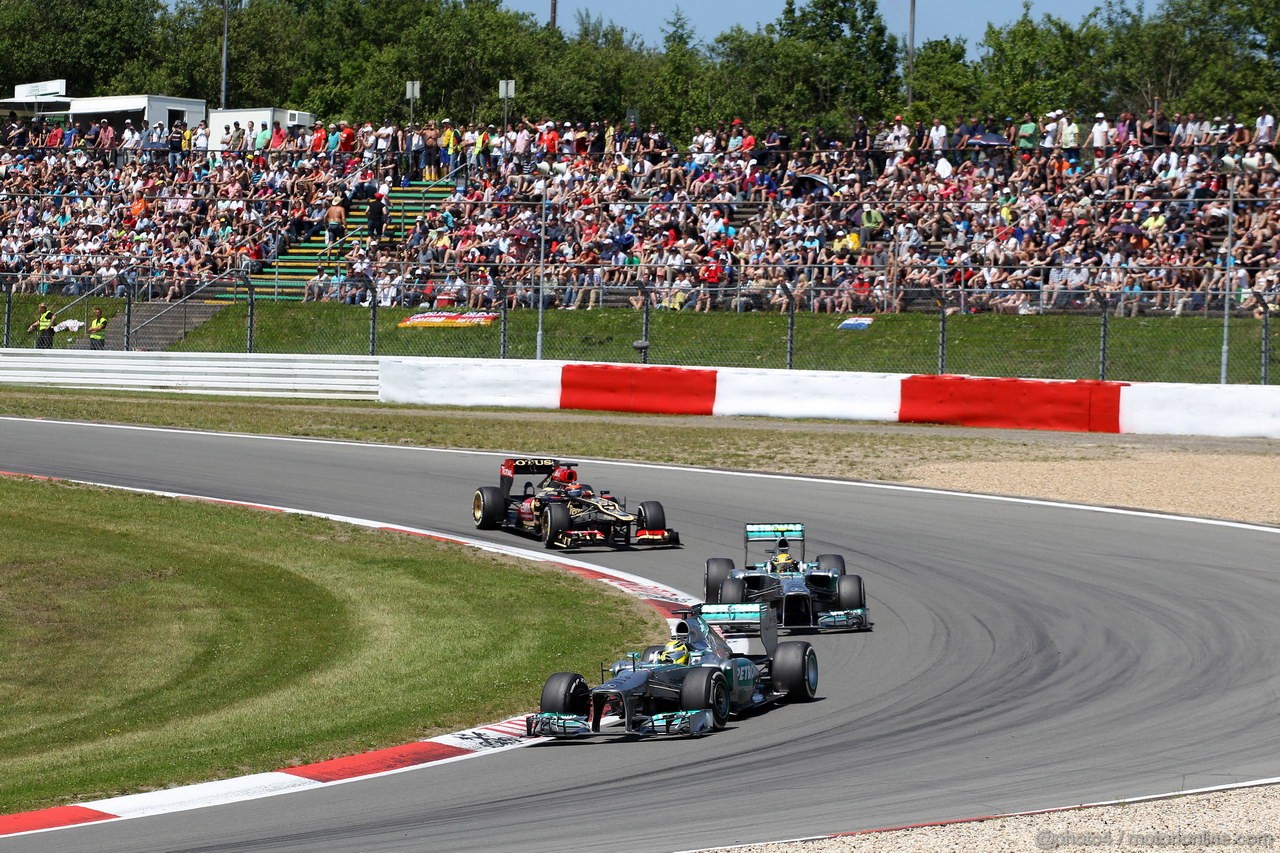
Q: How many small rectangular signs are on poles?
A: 2